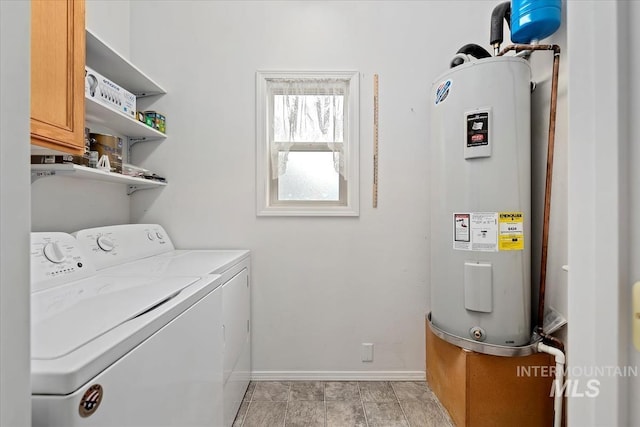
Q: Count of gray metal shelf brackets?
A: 4